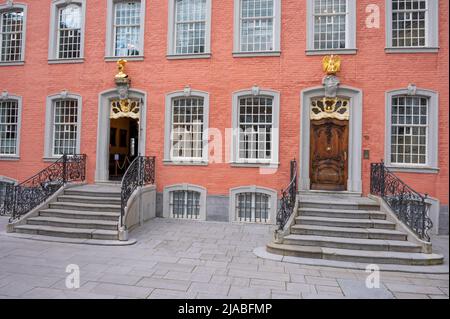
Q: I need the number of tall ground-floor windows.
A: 5